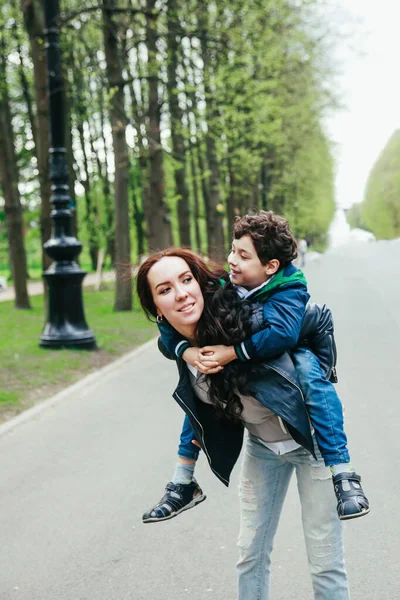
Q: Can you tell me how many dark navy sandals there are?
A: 2